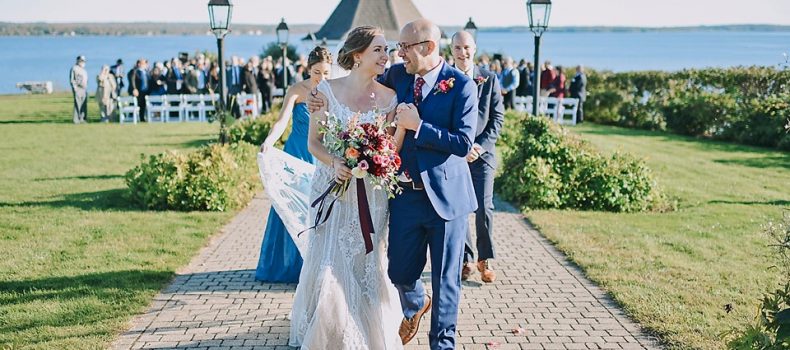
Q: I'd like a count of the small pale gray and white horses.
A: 0